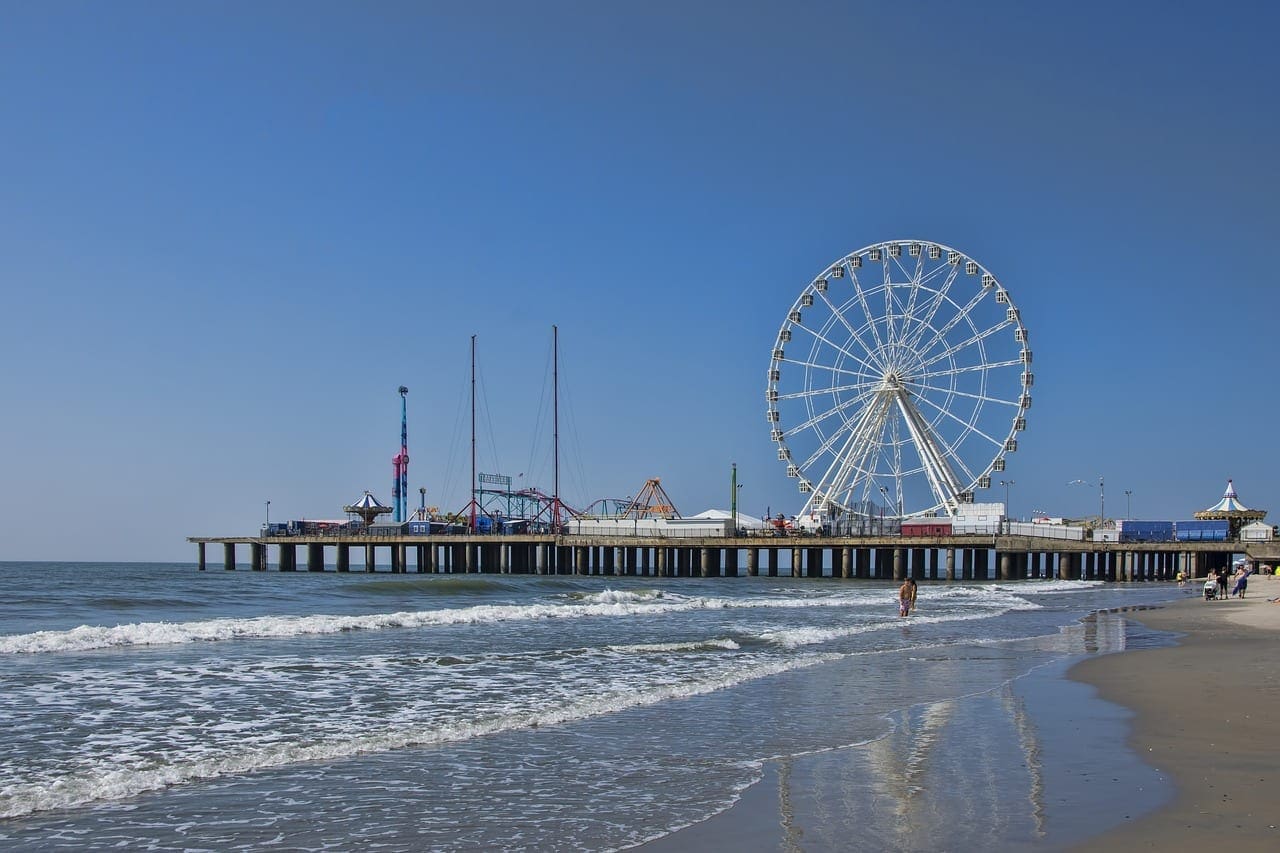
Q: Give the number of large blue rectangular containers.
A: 2